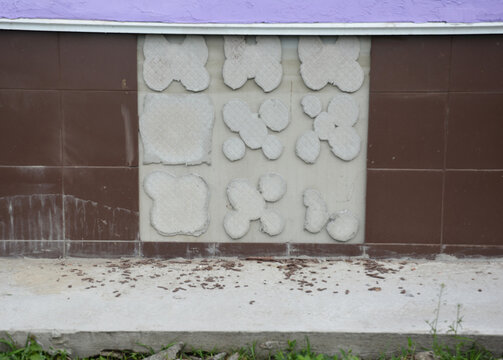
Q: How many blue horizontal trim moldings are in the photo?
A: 0